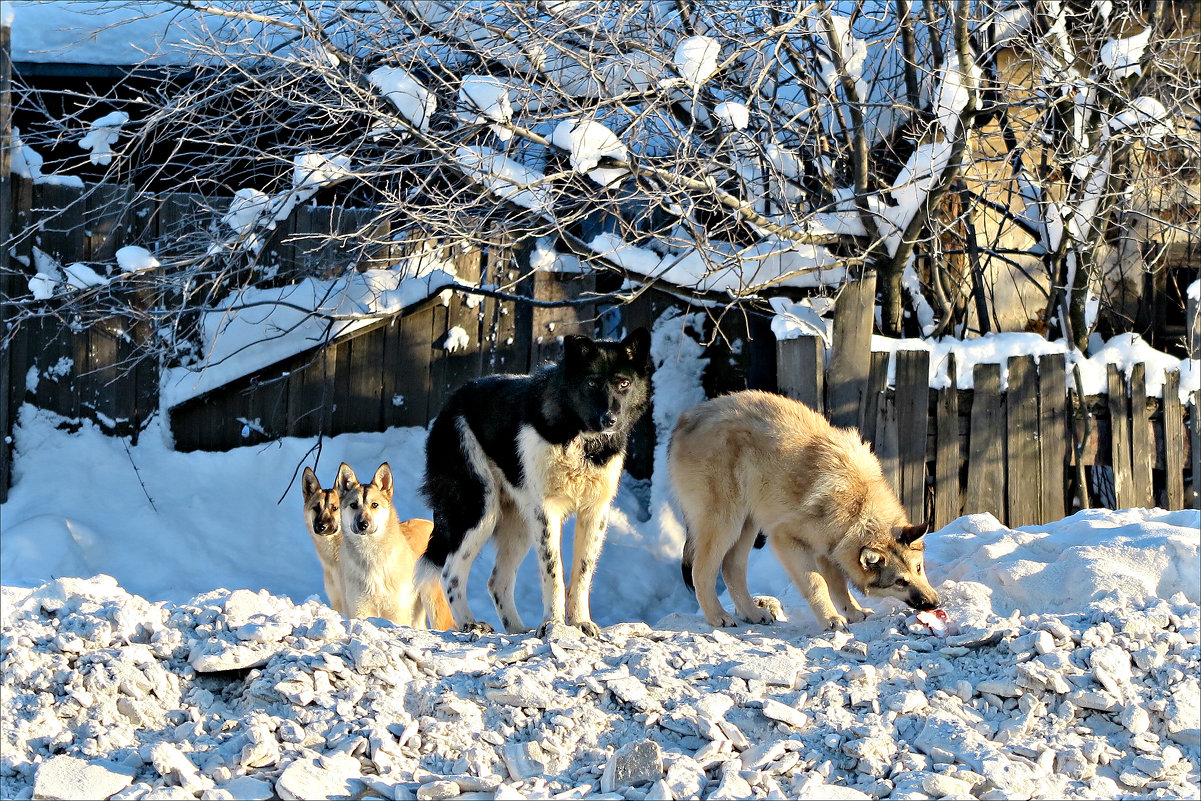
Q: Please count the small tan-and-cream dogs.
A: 2